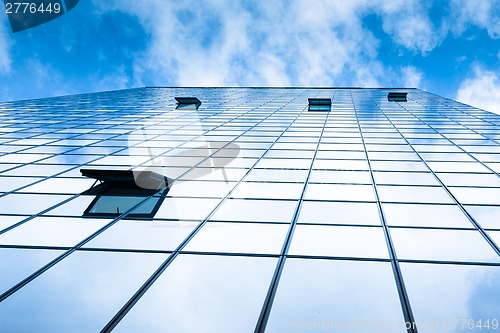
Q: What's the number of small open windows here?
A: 3